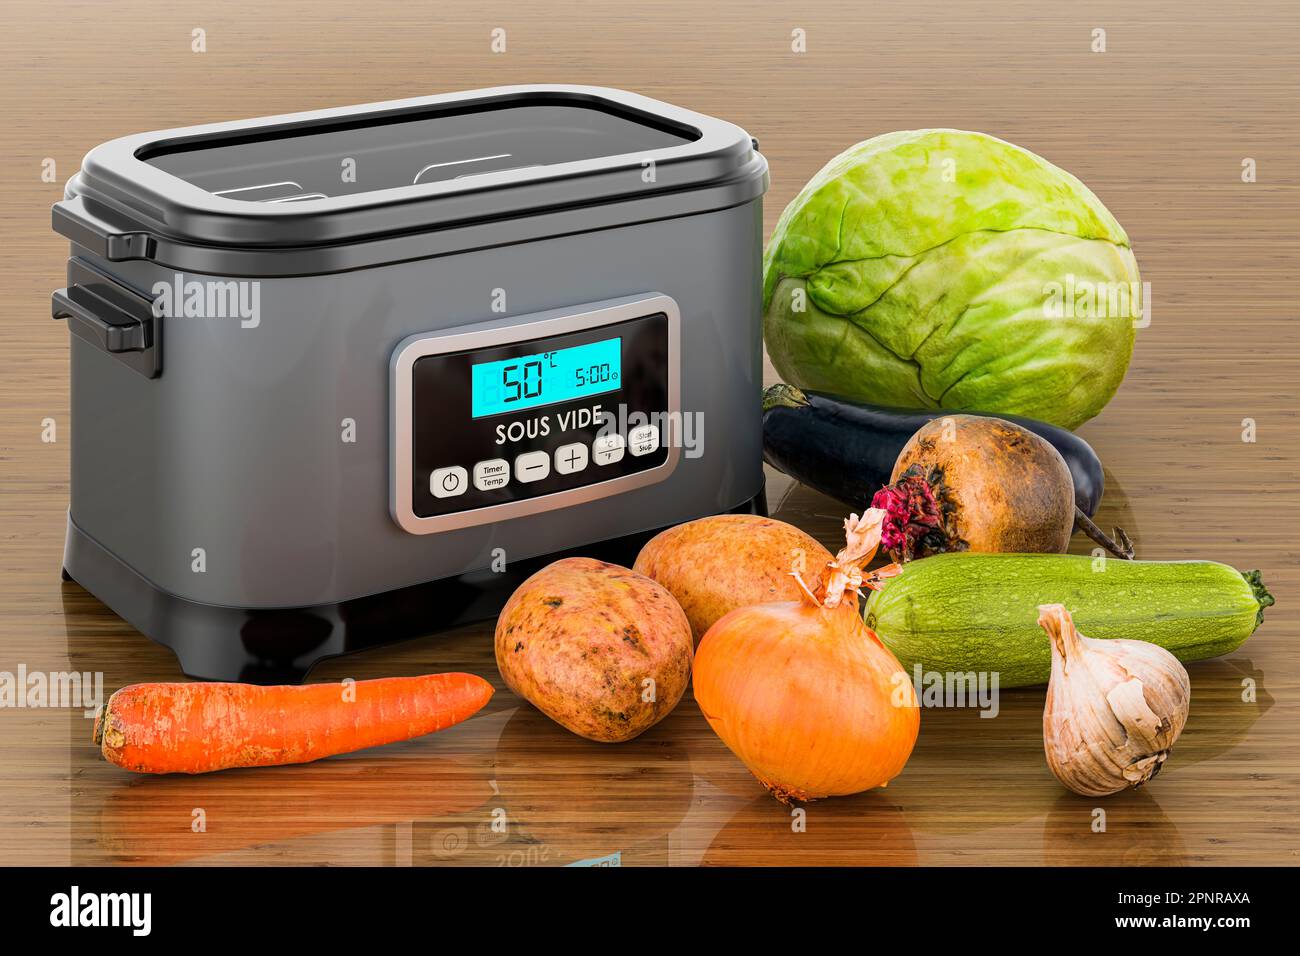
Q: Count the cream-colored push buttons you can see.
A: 6